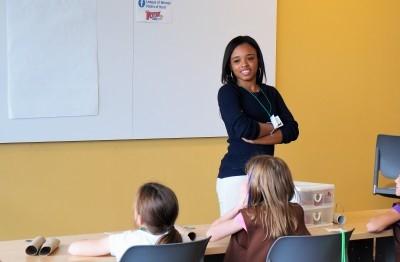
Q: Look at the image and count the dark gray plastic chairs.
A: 3